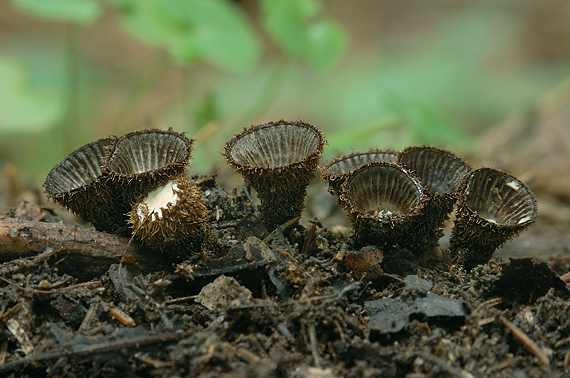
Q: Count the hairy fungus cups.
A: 8